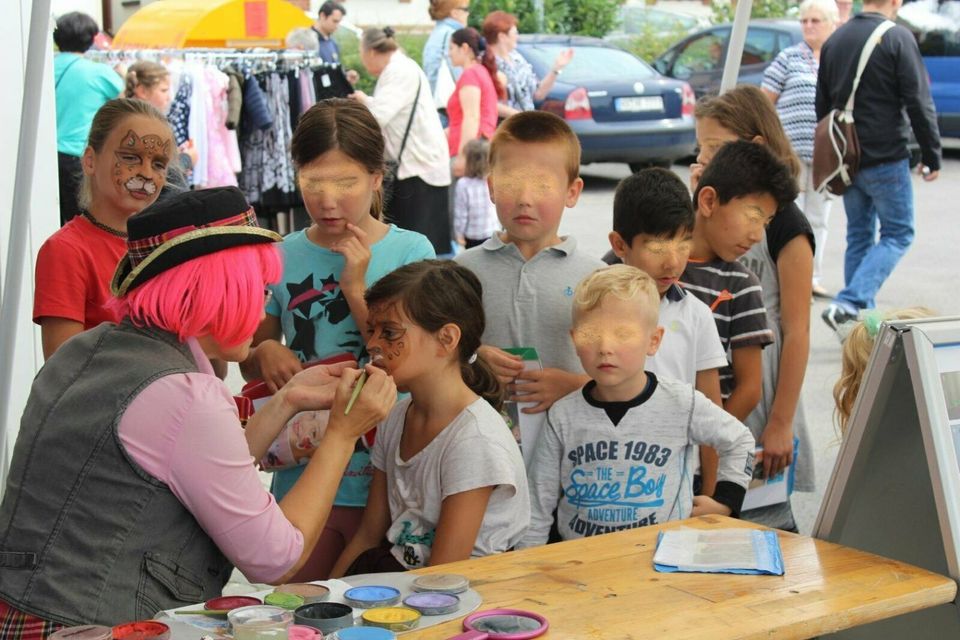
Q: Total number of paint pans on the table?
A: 12